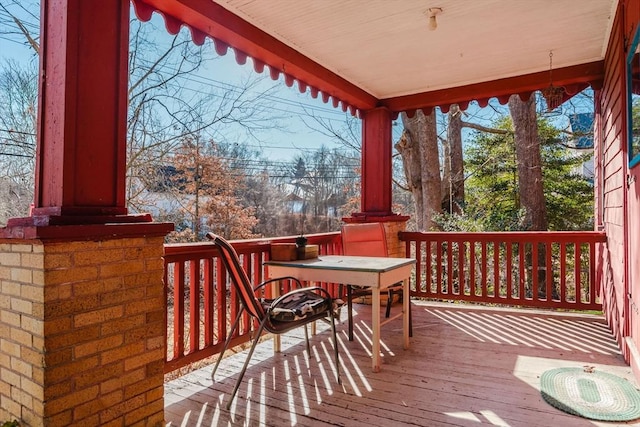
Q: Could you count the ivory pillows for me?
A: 0